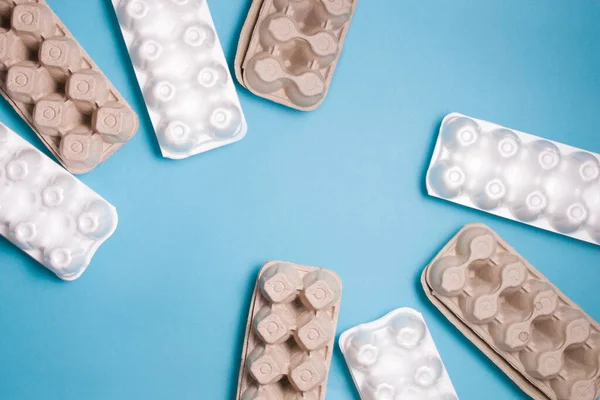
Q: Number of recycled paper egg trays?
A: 4